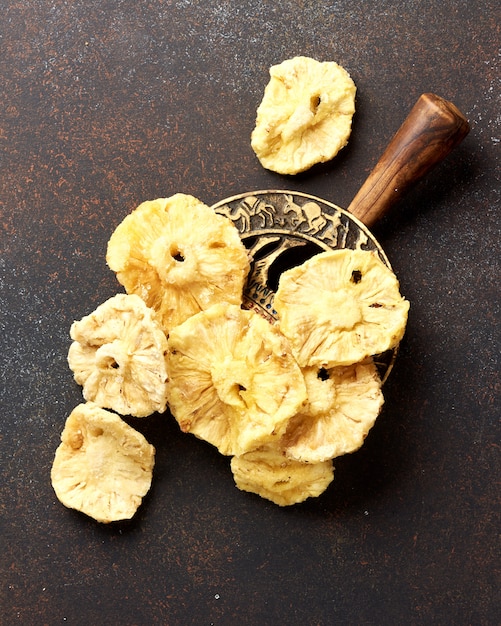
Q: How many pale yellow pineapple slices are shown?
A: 8